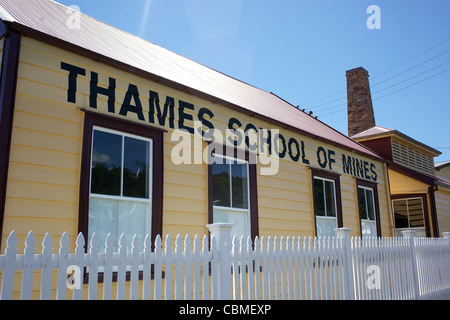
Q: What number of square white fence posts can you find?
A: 4